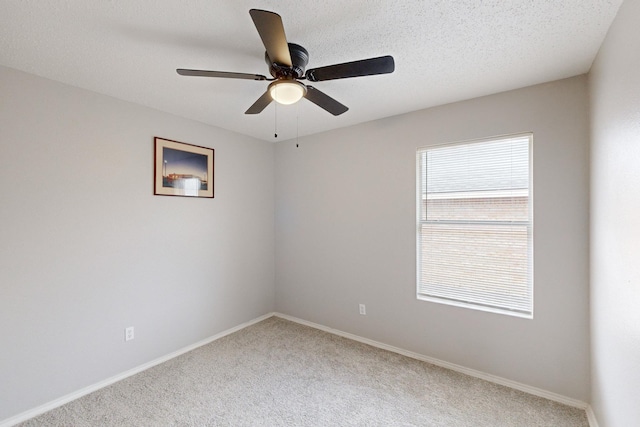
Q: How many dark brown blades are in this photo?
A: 5